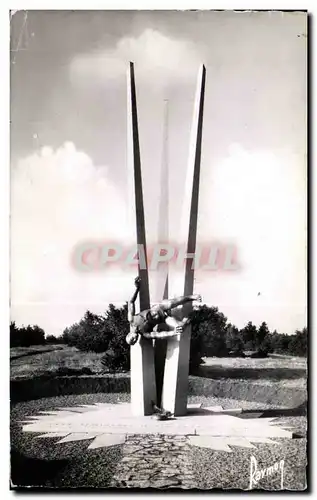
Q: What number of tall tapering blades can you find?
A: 3